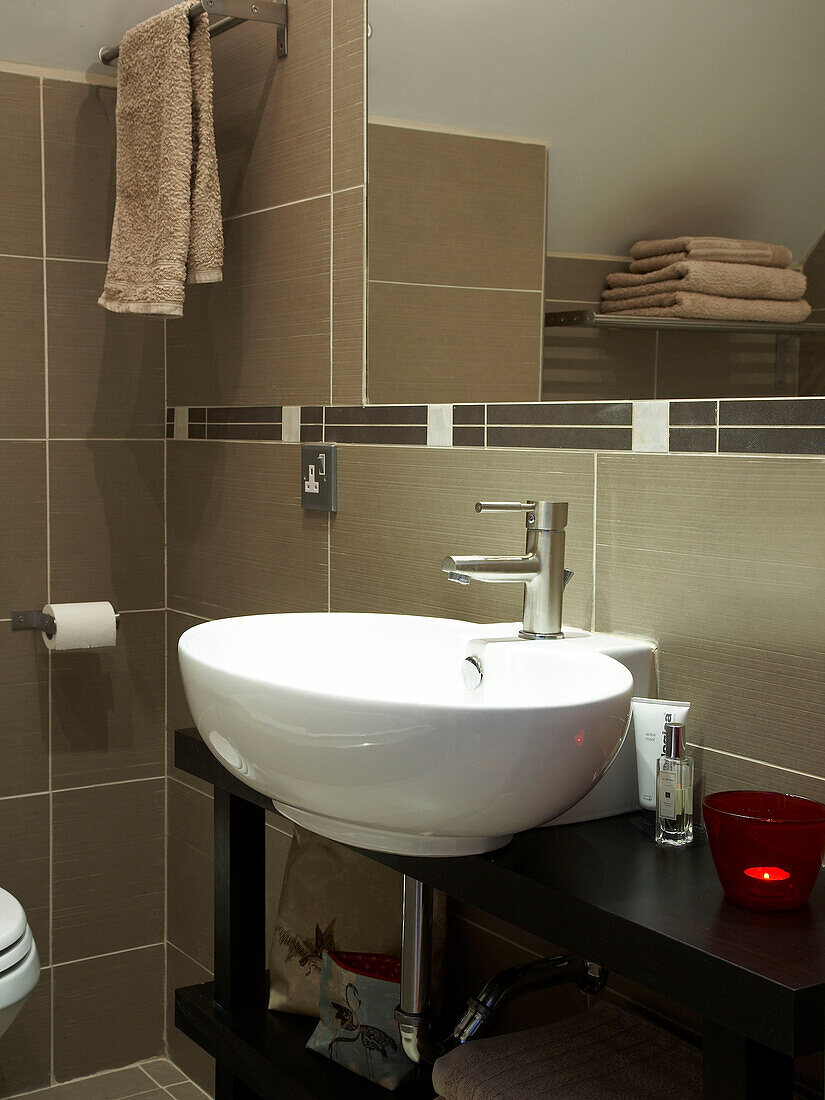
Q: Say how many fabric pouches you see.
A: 2